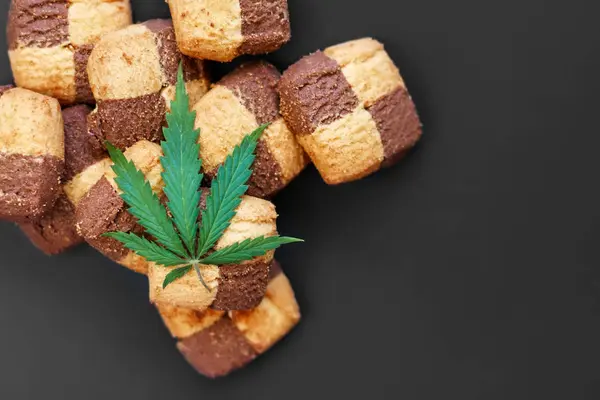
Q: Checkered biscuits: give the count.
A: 10